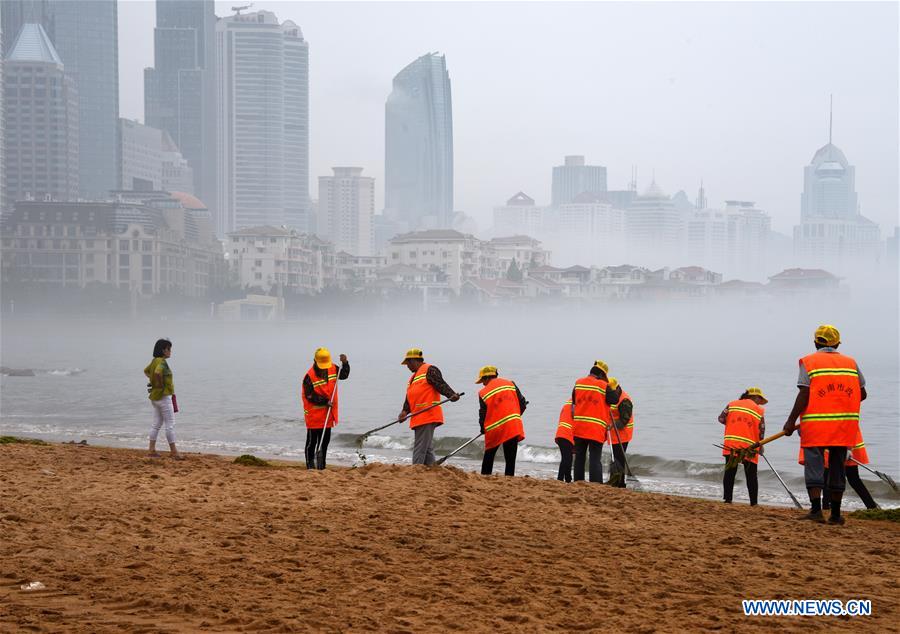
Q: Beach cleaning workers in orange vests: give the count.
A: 9